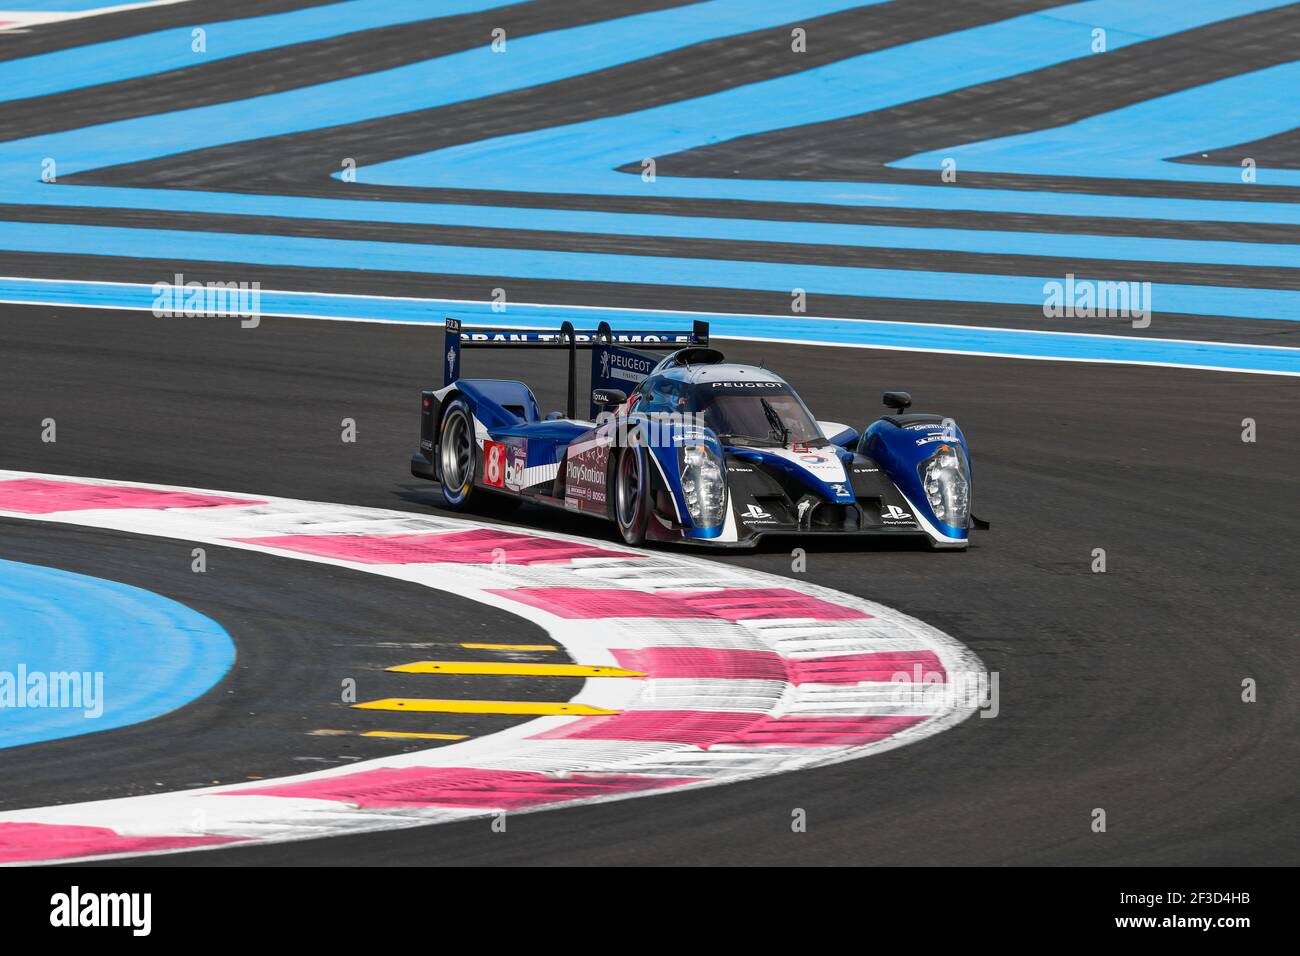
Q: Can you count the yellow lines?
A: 4